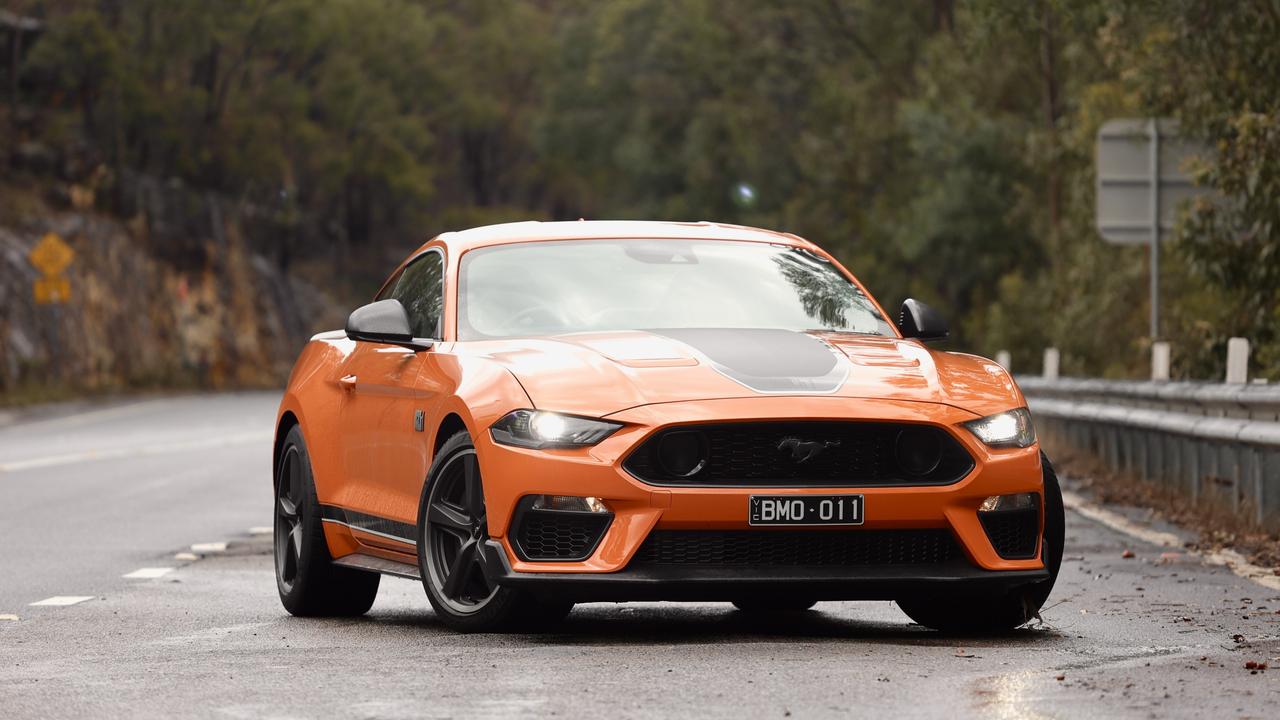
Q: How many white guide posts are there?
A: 4